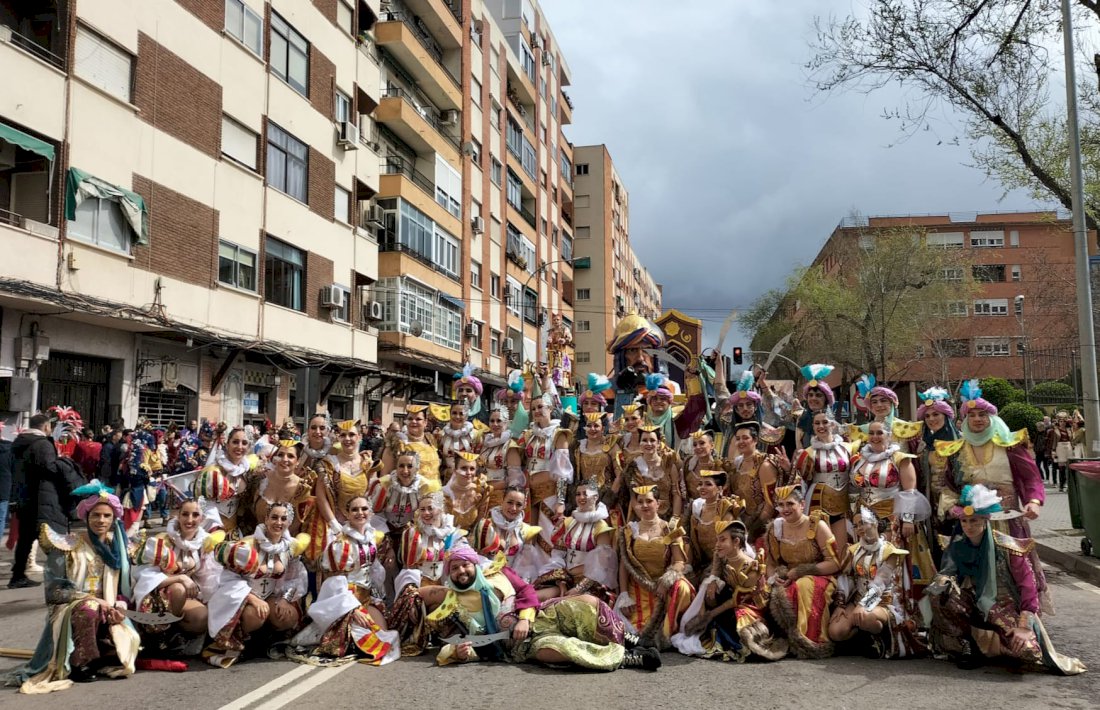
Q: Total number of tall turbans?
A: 12